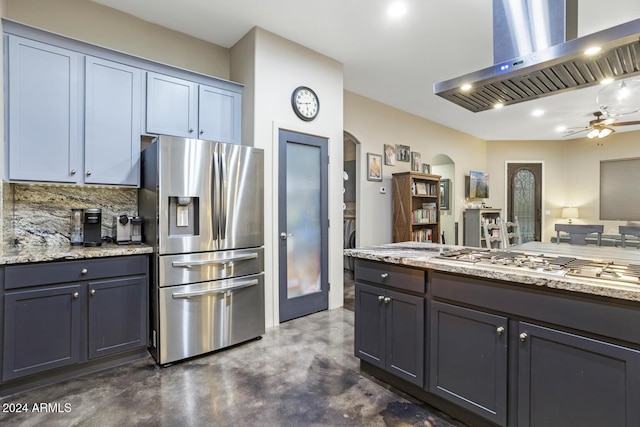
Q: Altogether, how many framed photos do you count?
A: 5